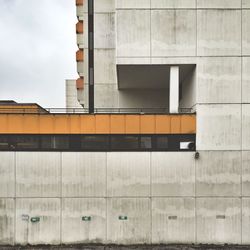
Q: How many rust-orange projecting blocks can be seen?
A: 4